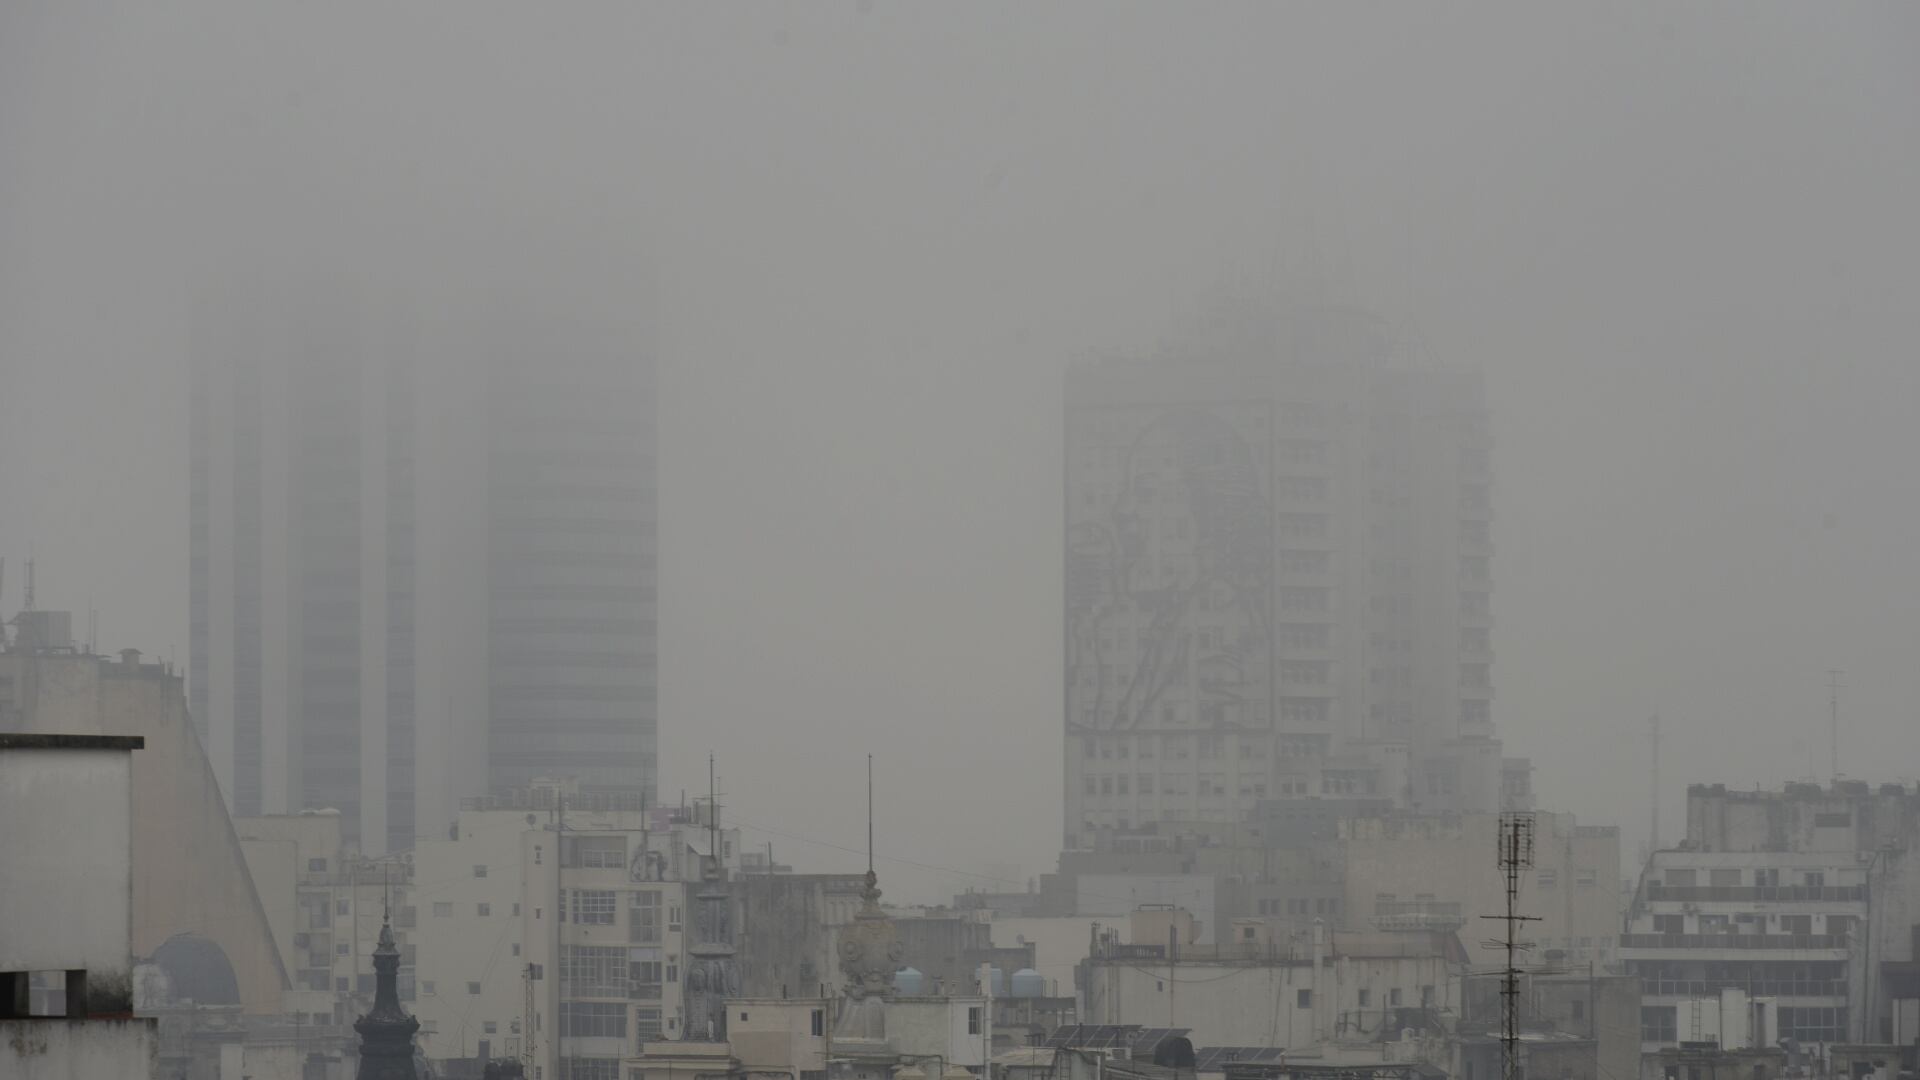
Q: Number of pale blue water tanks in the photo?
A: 3